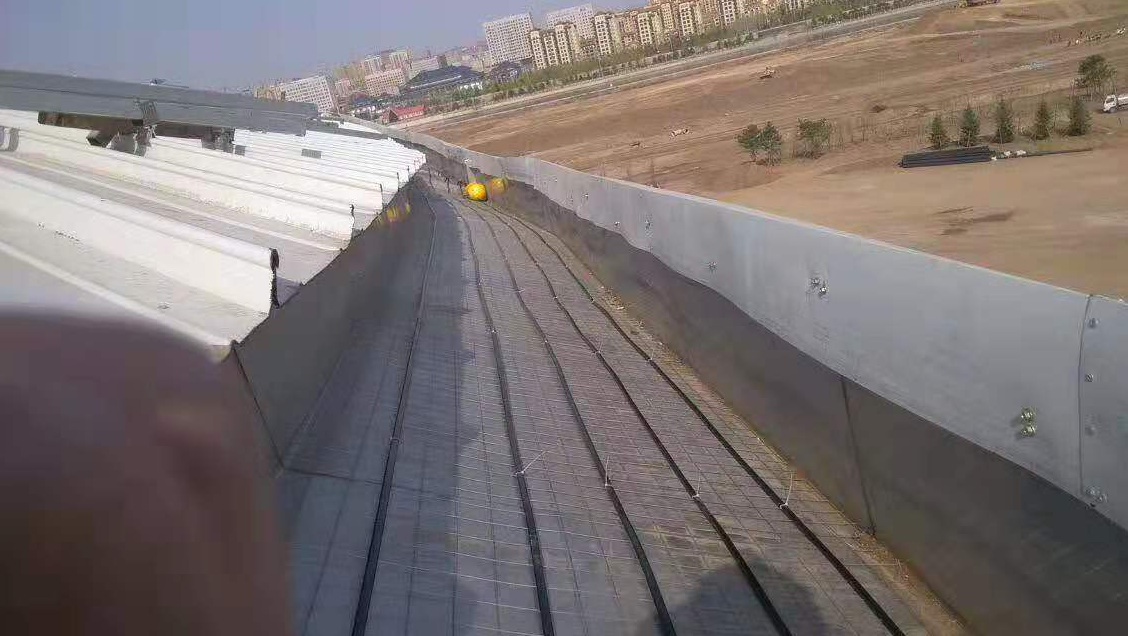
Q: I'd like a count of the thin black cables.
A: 5